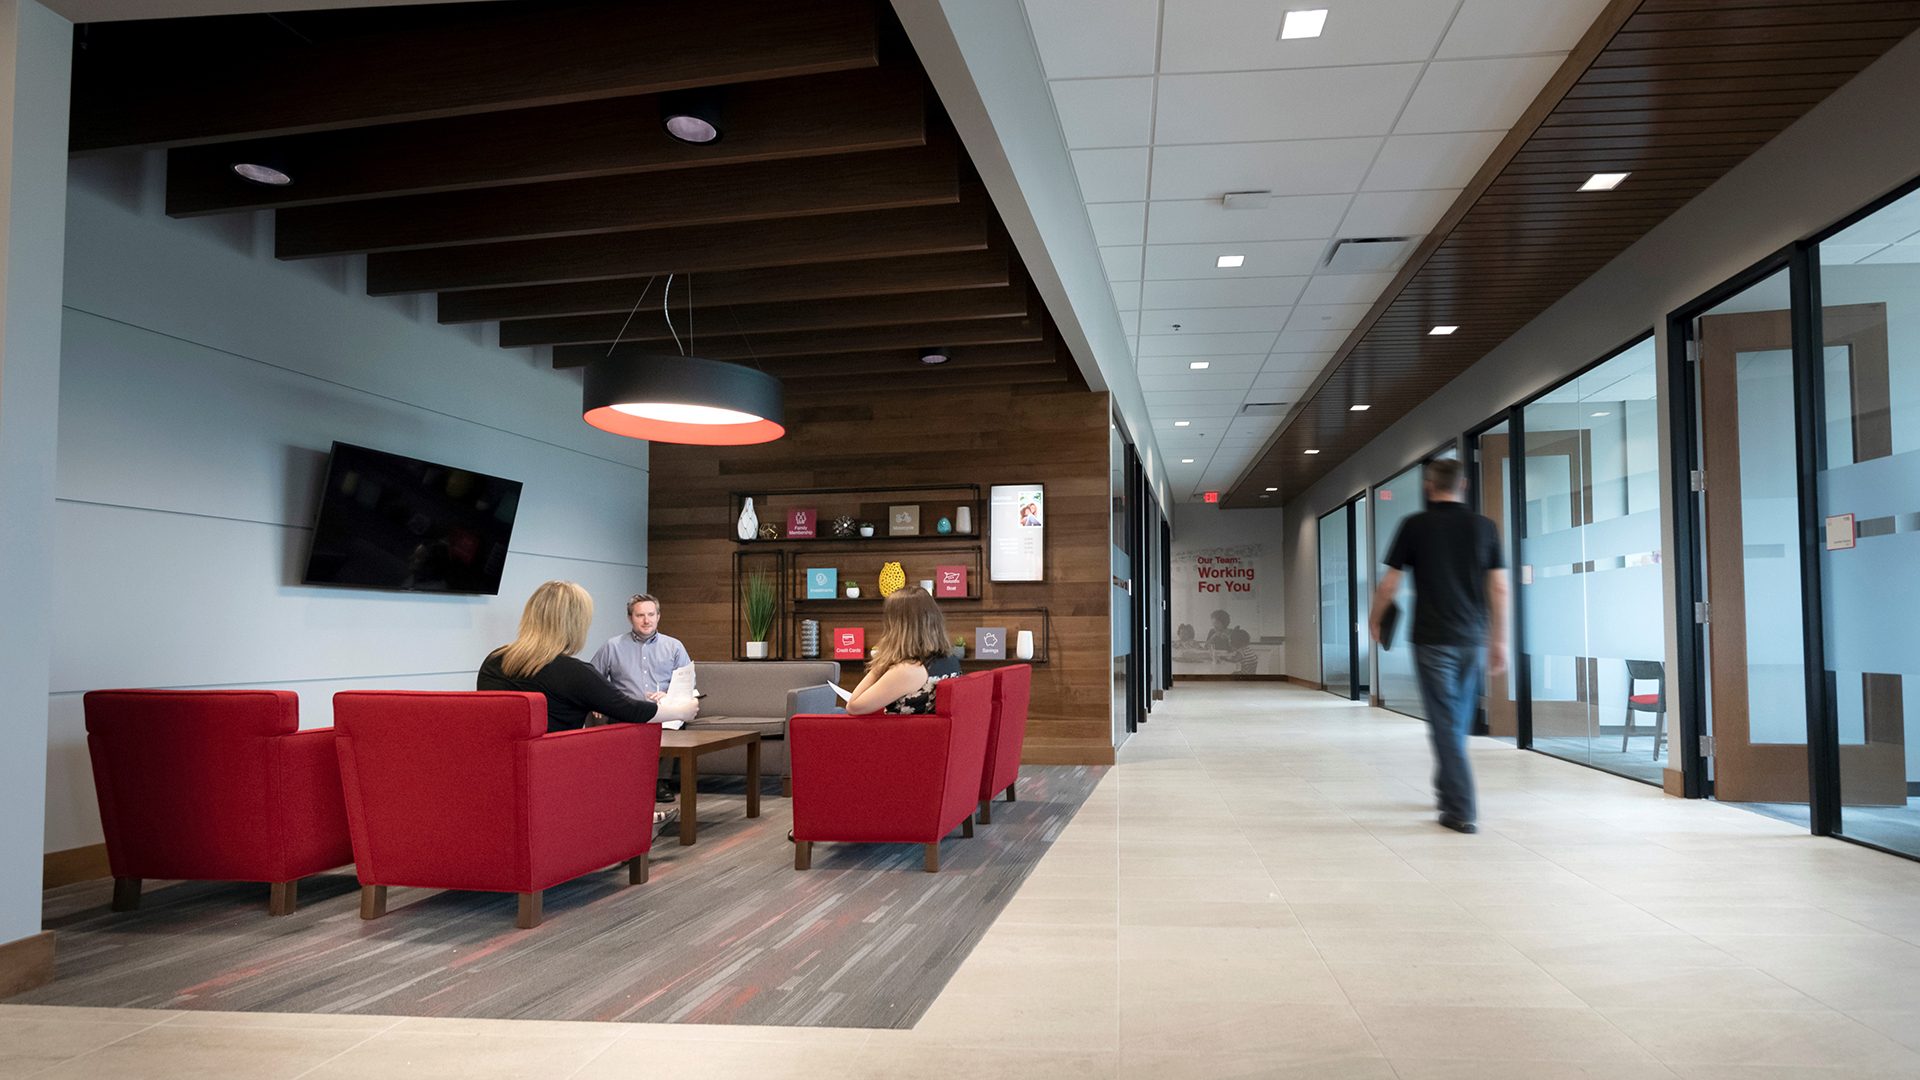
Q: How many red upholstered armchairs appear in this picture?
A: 4